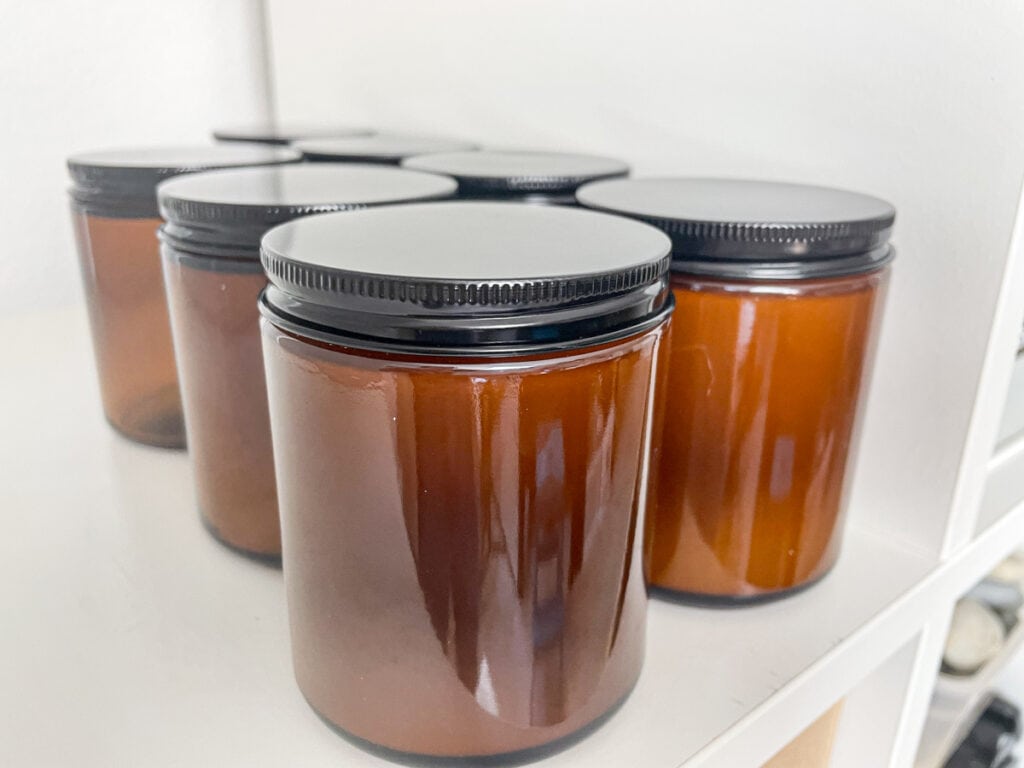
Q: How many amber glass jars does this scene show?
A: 7